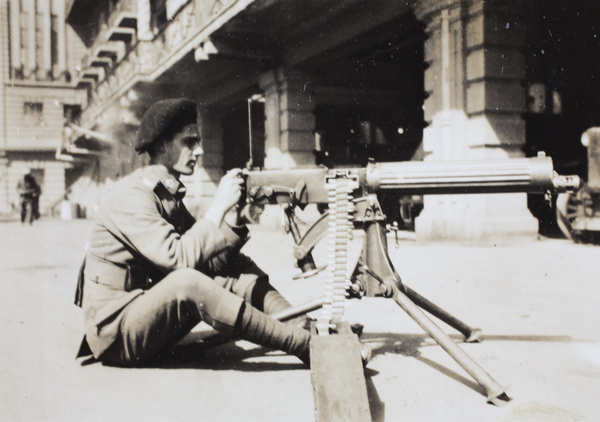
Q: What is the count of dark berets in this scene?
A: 1